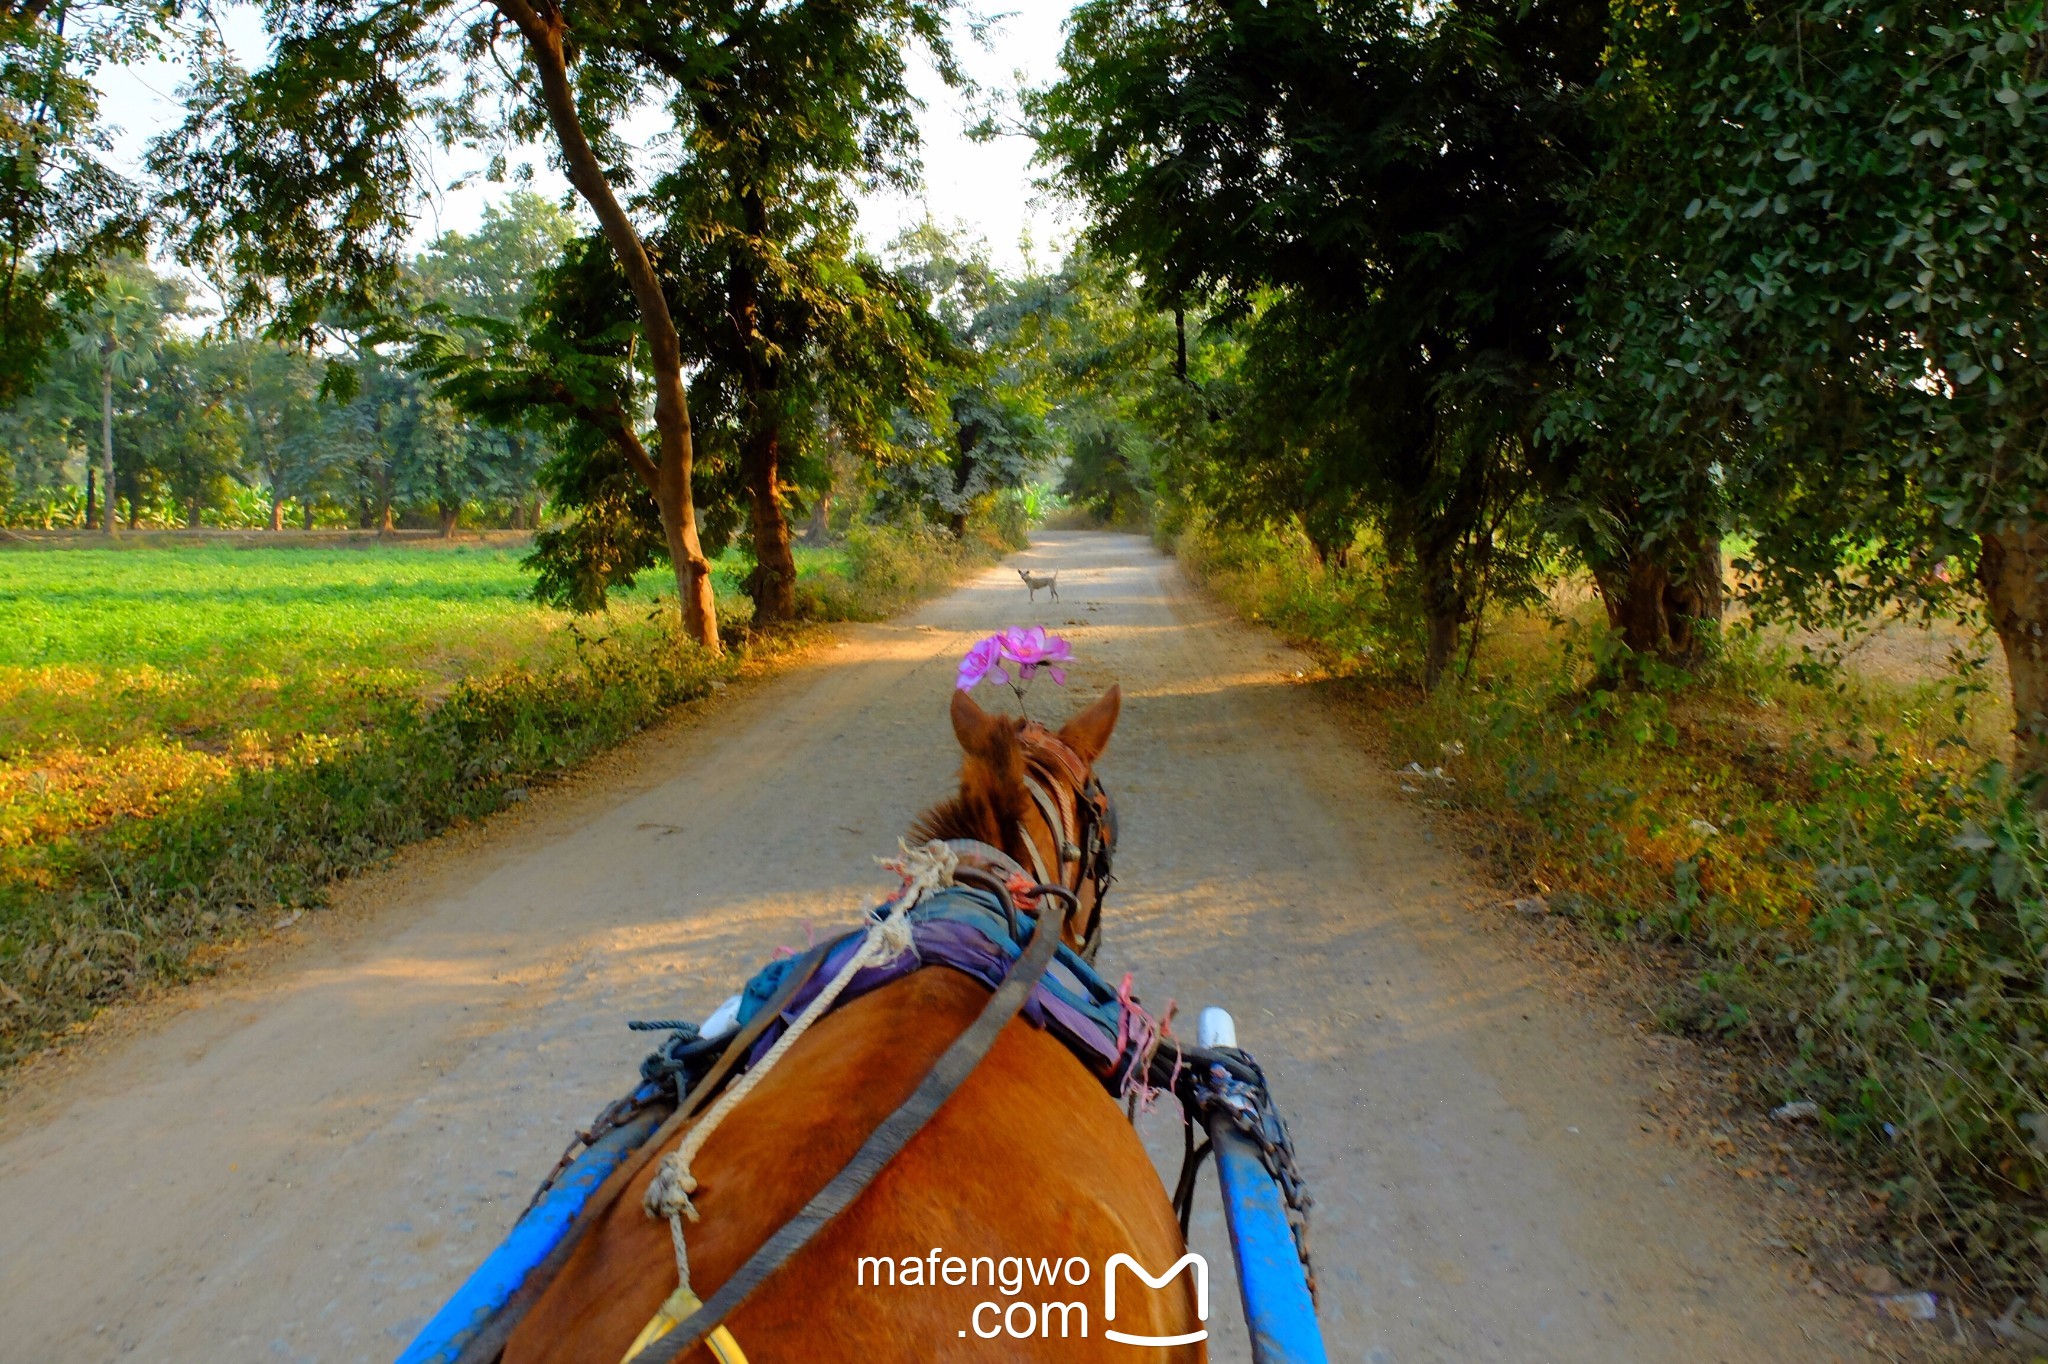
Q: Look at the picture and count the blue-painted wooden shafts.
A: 2